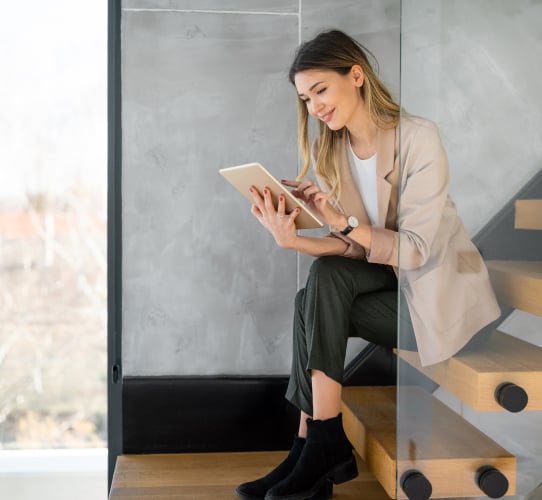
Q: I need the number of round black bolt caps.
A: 3